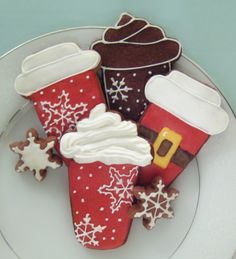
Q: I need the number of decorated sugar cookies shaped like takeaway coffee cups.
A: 4